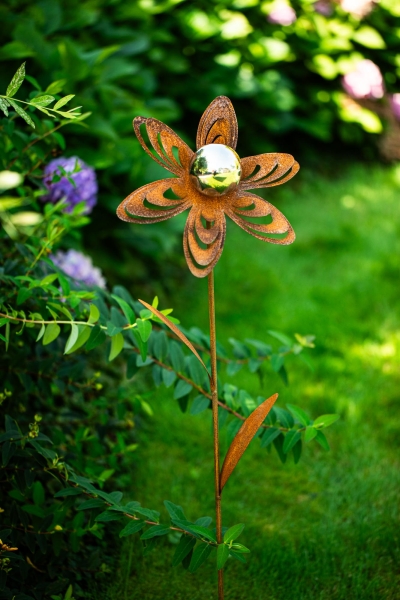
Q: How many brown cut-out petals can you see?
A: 6